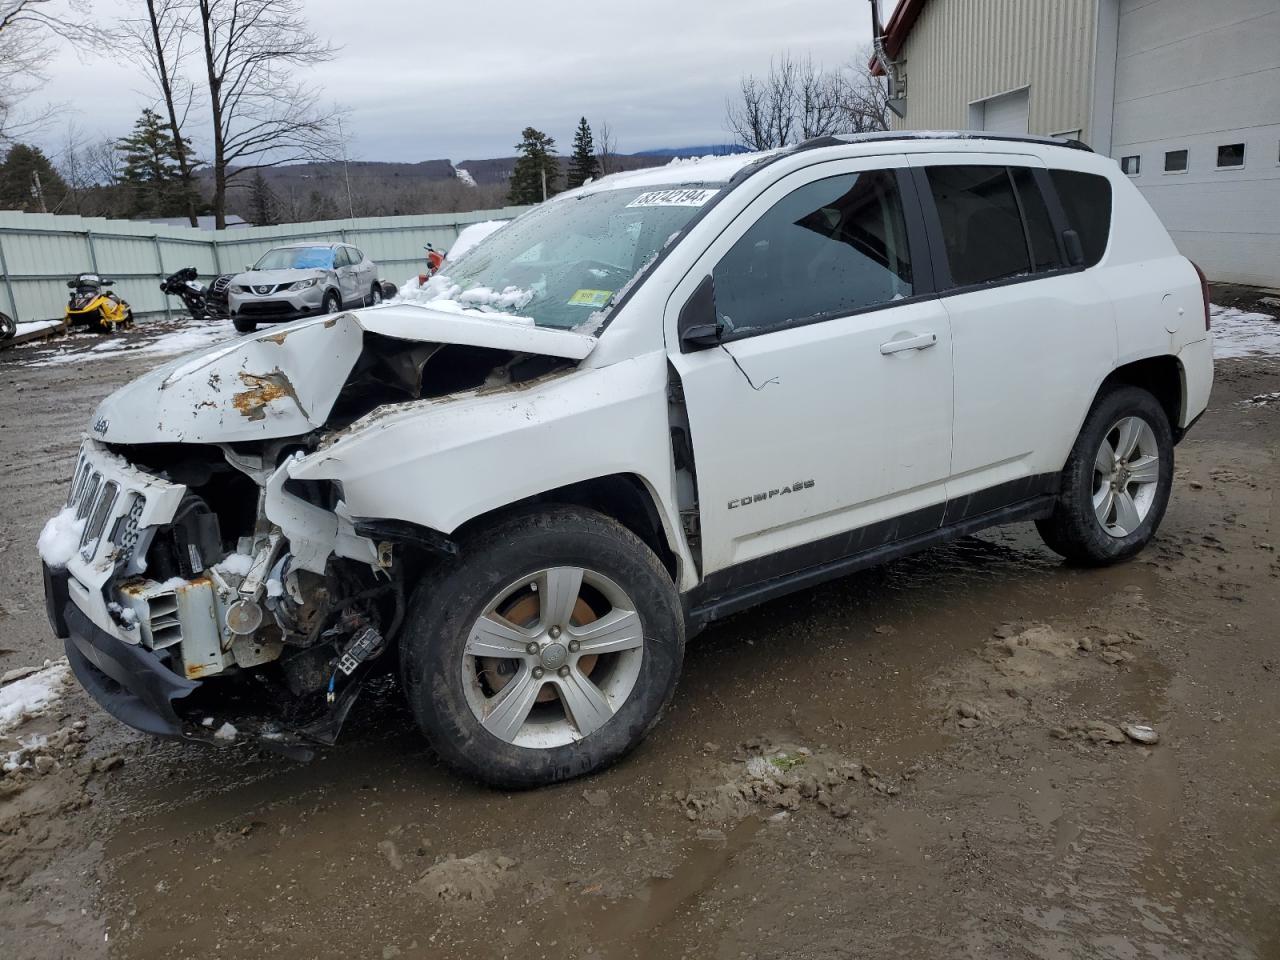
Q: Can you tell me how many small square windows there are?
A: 3